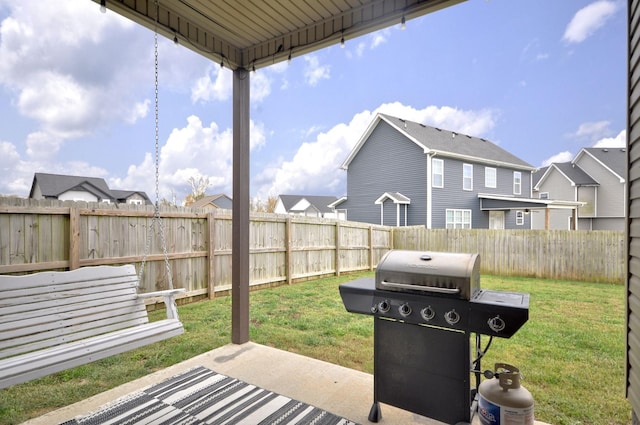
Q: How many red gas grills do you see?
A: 0